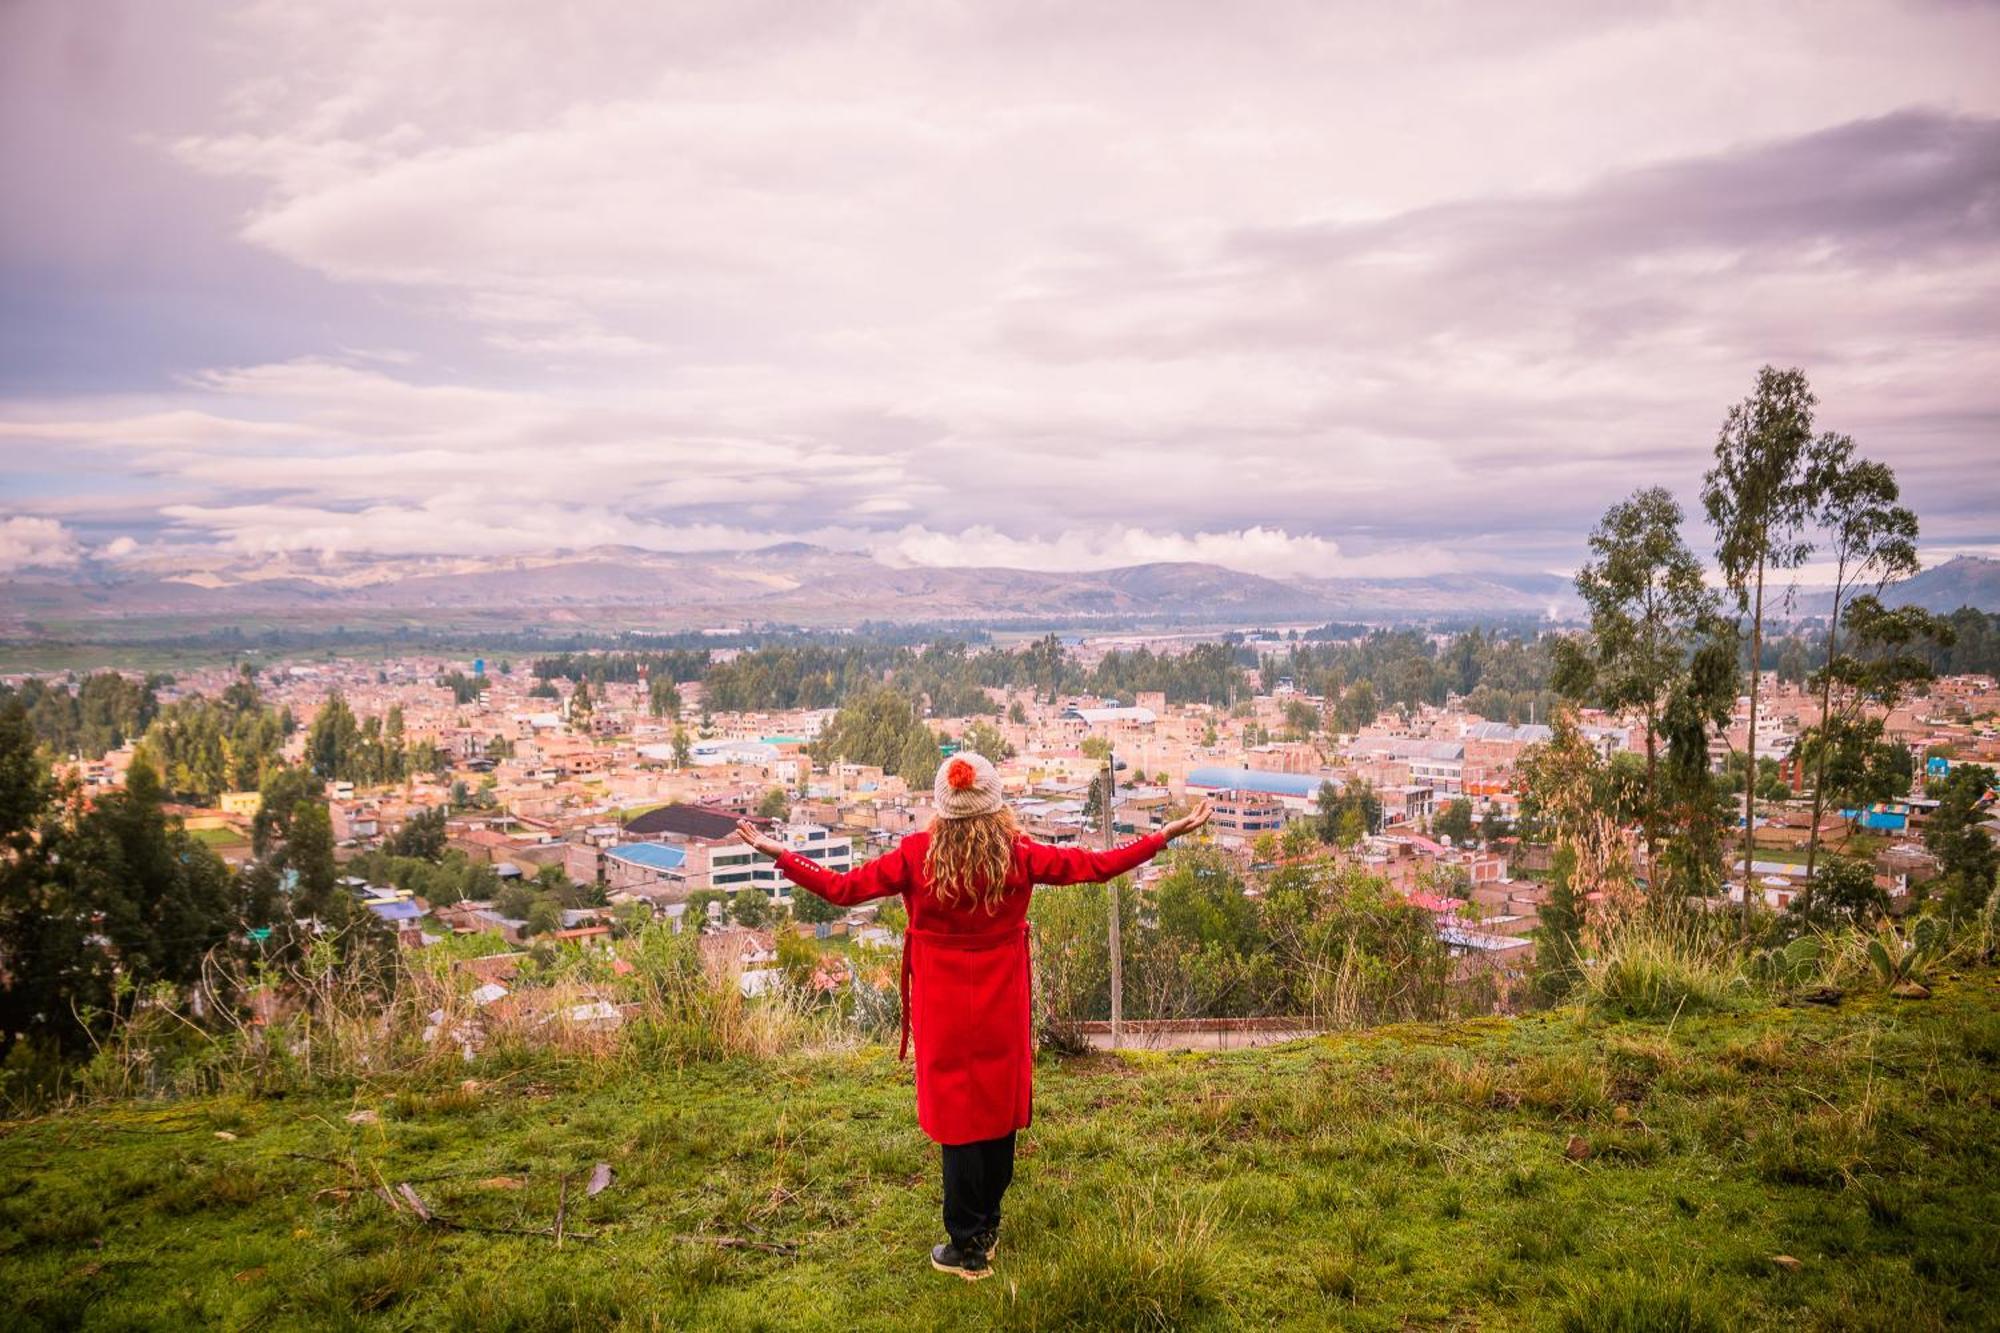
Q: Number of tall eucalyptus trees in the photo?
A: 3